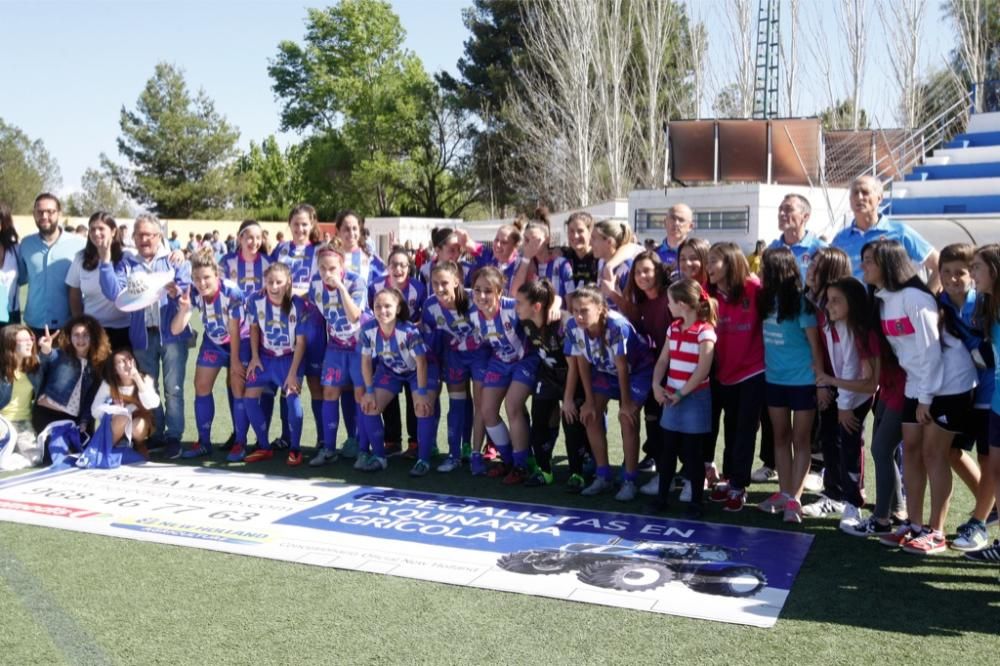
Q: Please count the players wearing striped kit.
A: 15